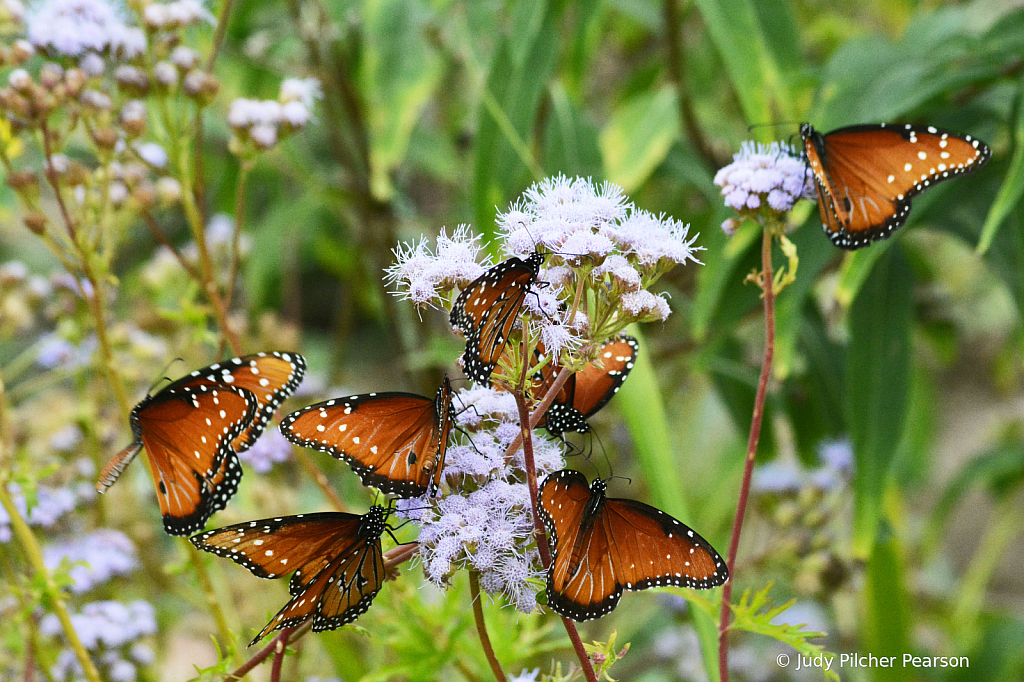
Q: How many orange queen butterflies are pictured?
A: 7